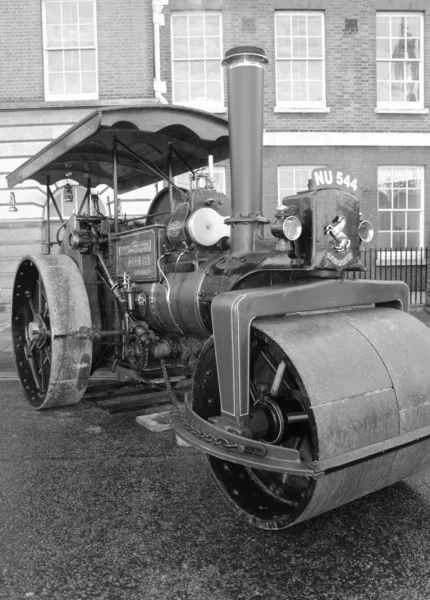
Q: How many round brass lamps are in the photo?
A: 2